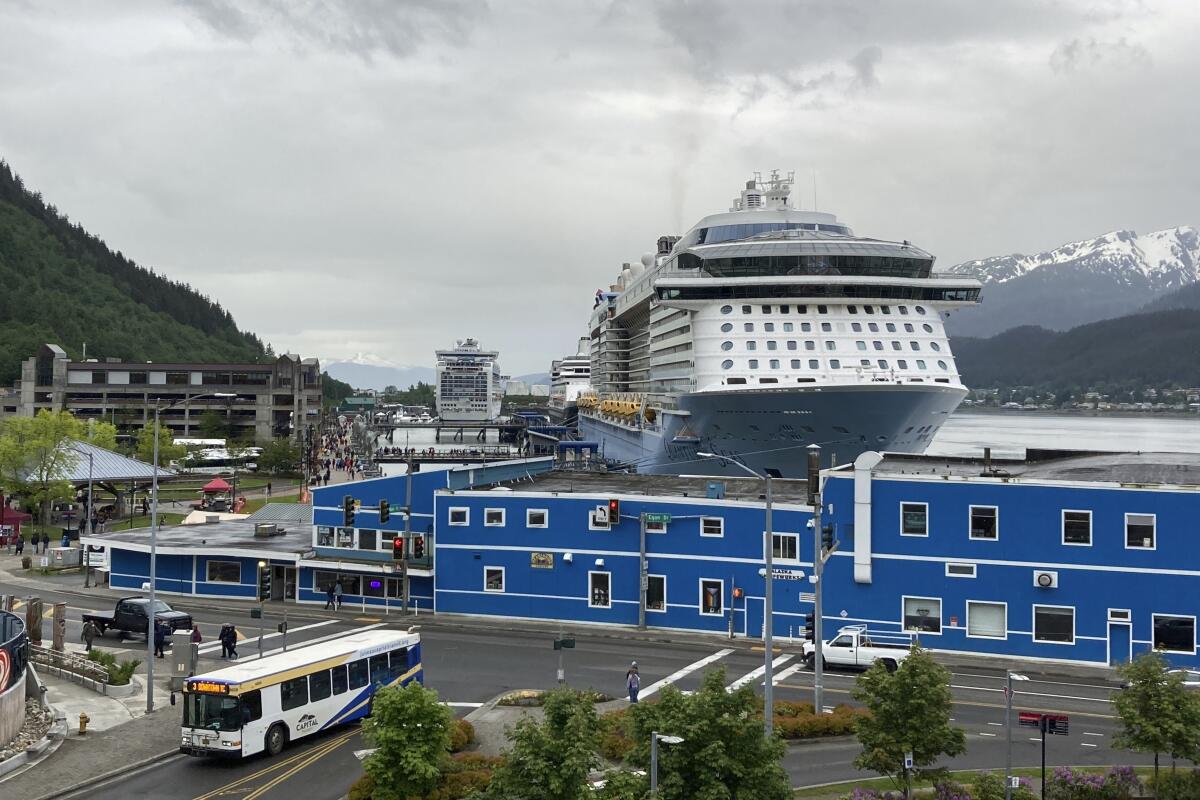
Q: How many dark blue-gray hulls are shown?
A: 1